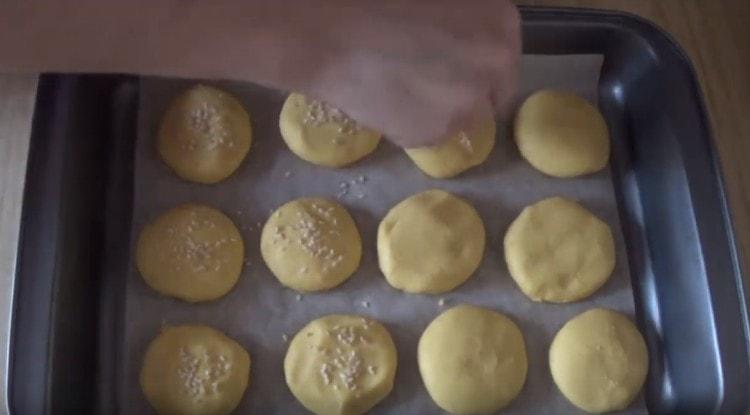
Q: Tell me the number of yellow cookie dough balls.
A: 12